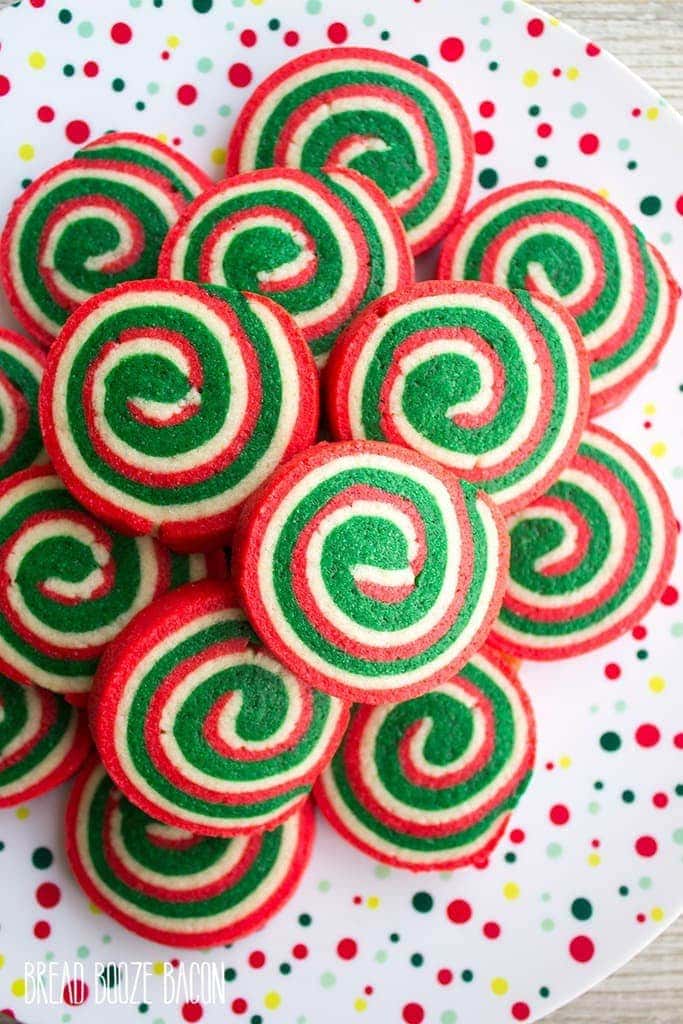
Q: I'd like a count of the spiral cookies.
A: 14